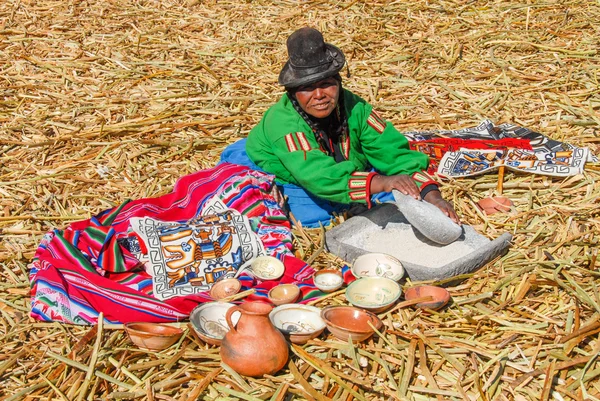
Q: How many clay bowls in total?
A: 11